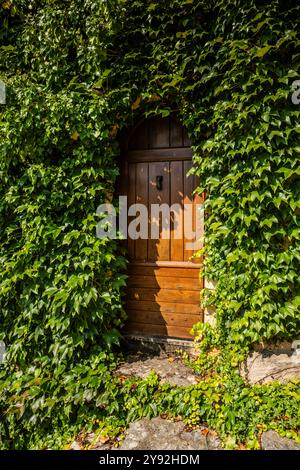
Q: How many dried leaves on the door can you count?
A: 0